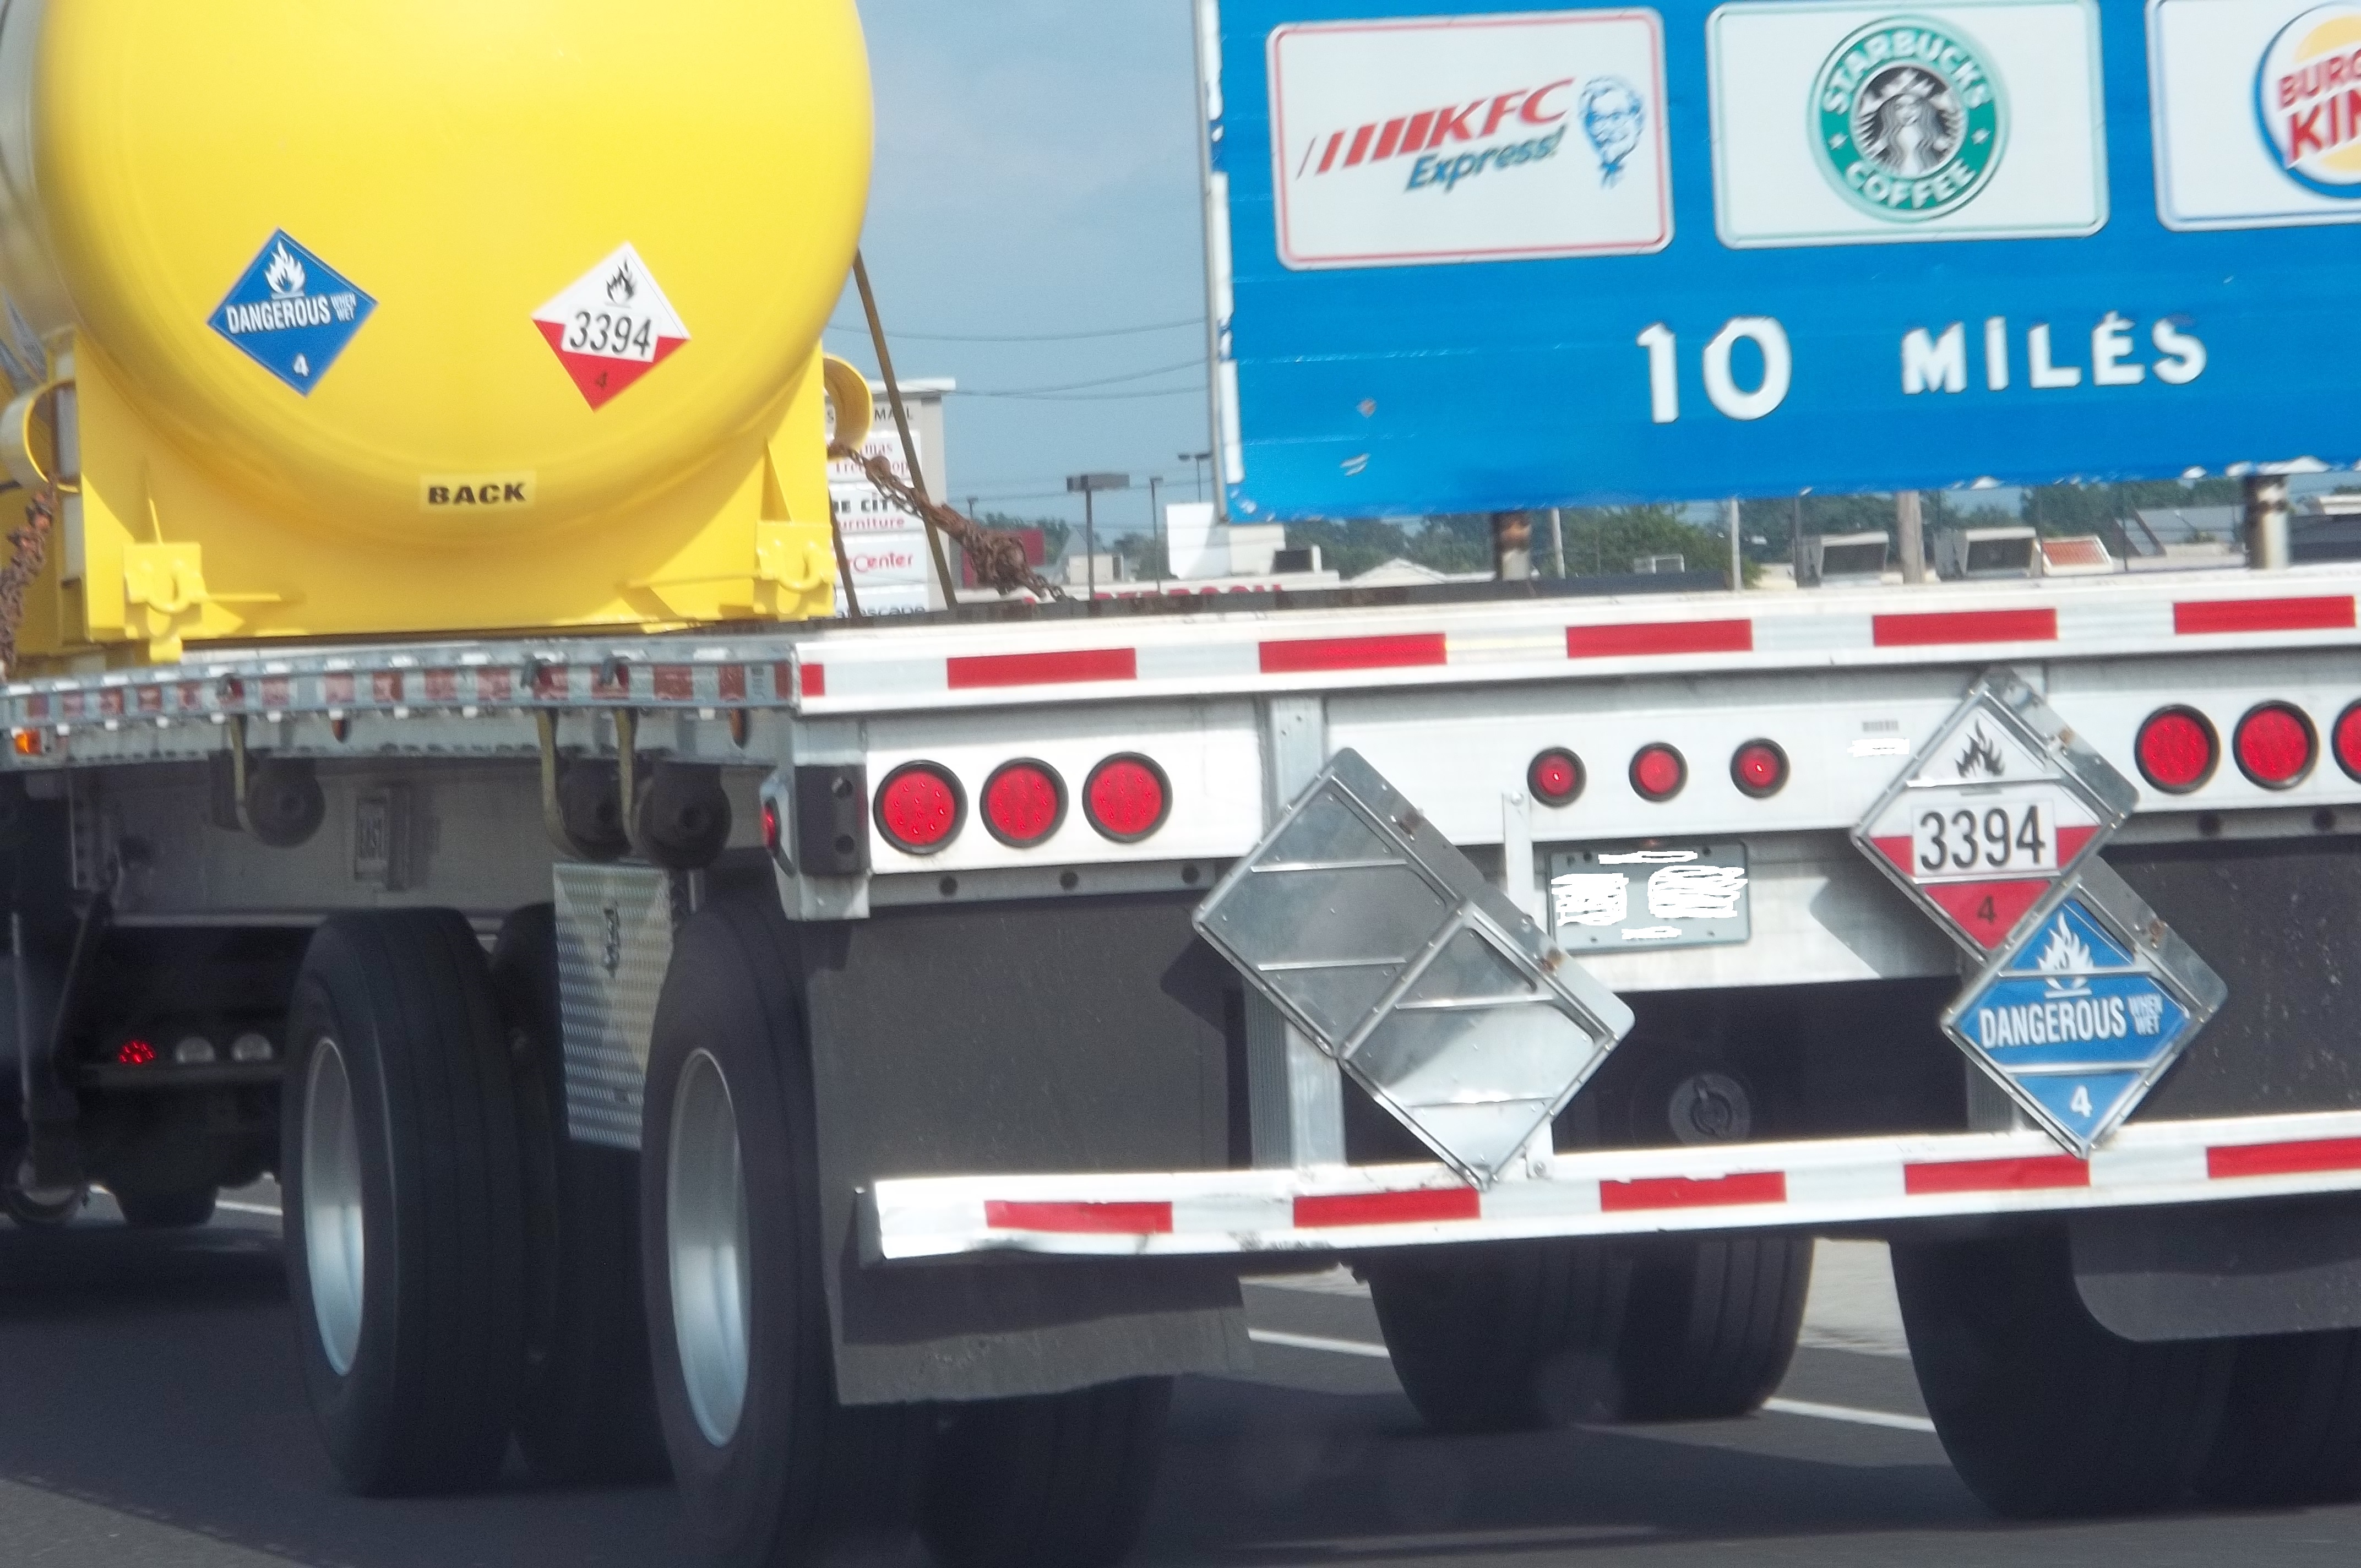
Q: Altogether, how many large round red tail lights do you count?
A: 6